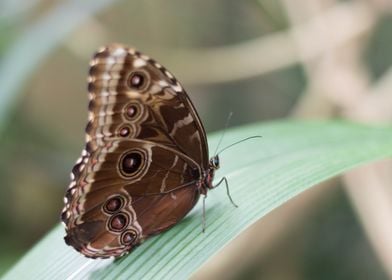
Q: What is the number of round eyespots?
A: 7